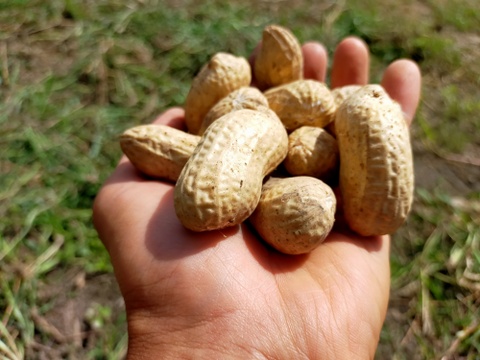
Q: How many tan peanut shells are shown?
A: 10